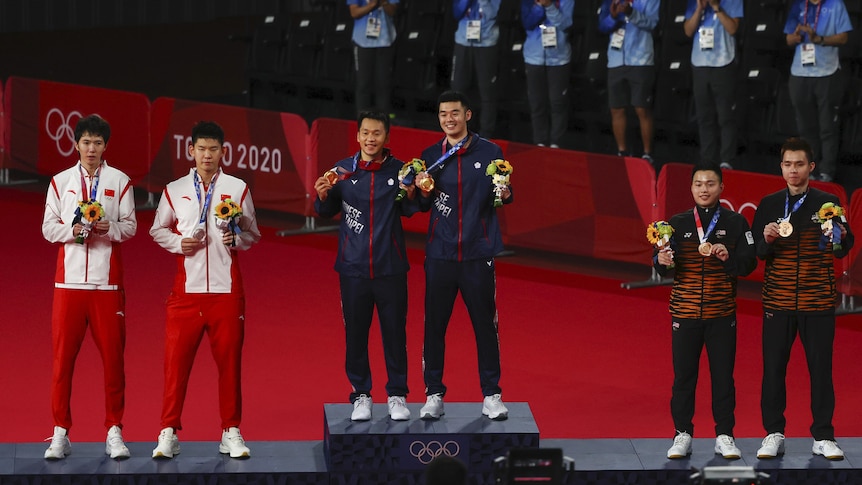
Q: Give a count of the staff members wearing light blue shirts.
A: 6